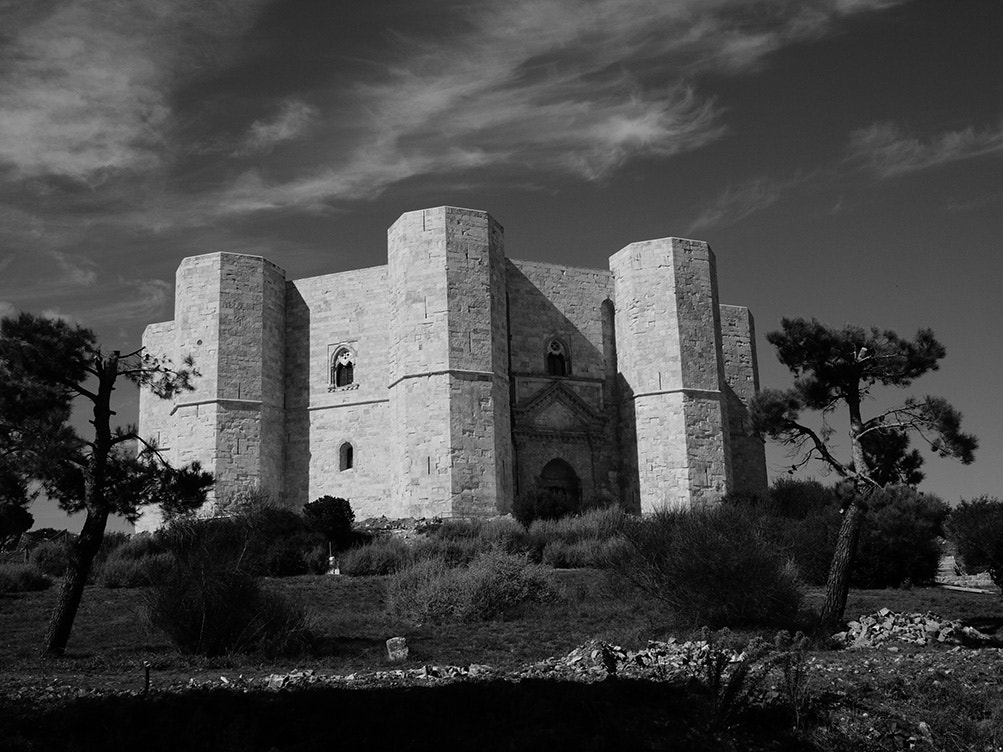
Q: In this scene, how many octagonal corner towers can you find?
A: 5